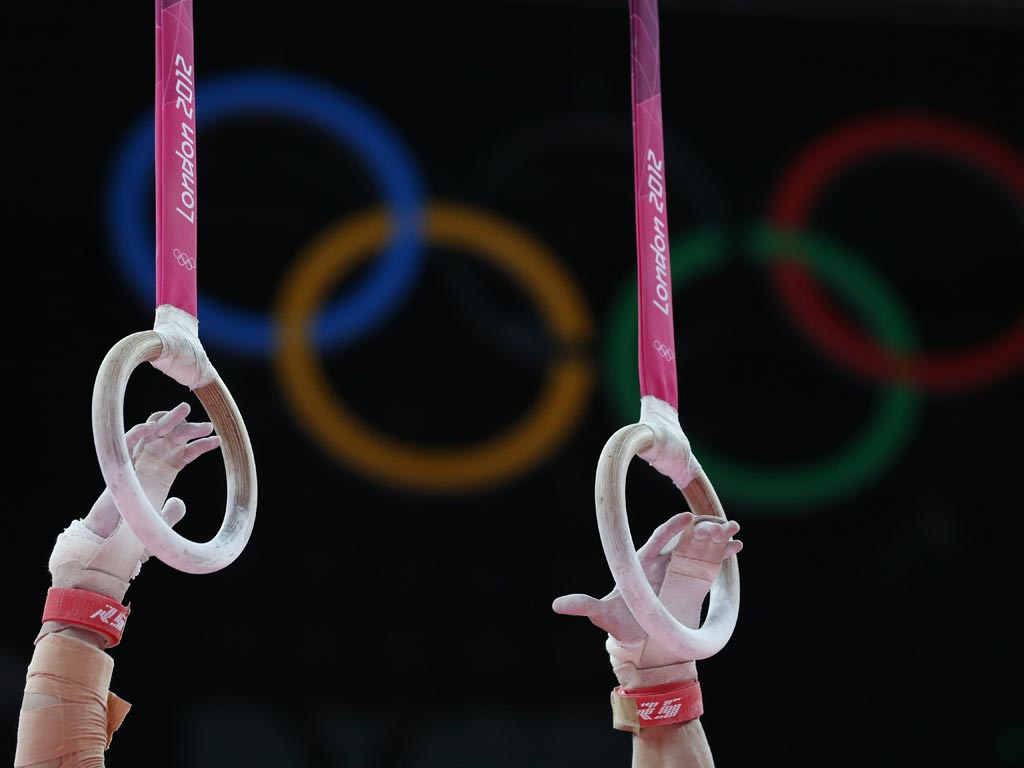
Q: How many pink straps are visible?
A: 2